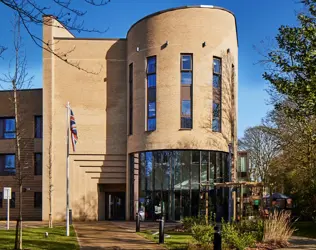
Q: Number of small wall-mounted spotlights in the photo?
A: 4